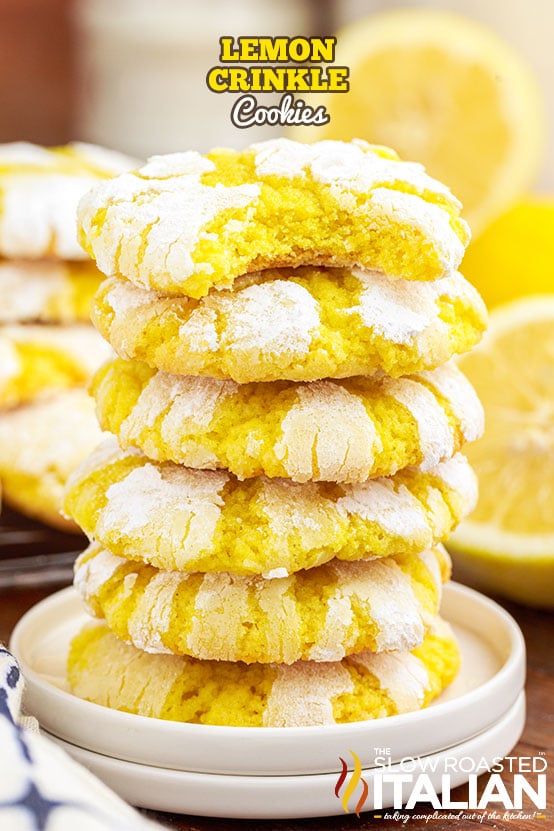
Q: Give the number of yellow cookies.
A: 10